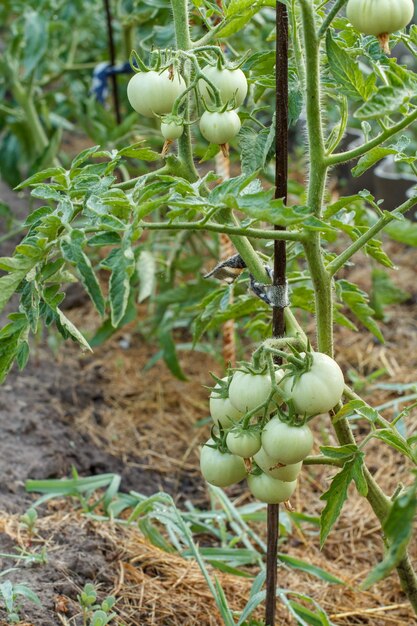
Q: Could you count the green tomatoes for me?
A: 13